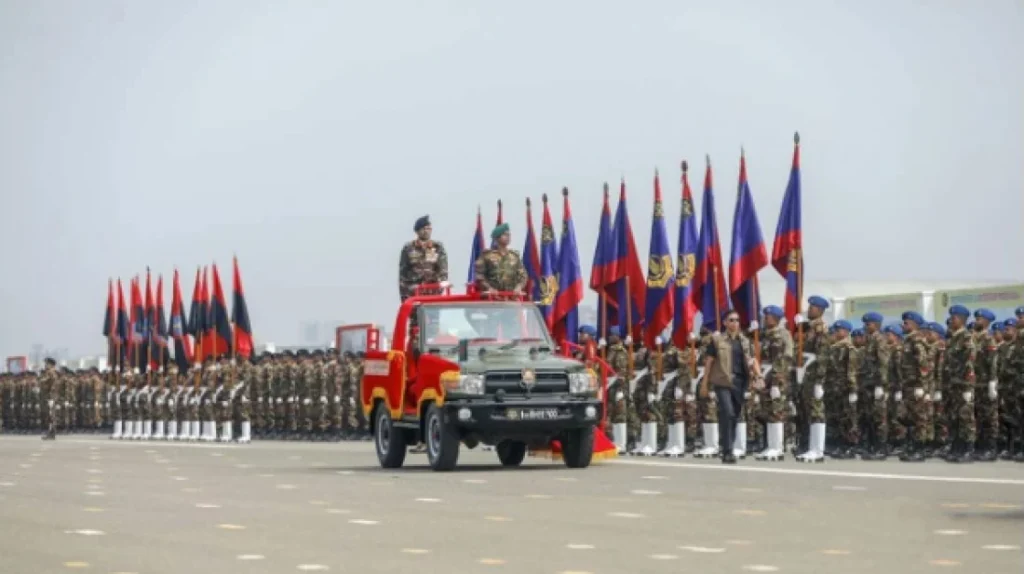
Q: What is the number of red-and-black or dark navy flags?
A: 11